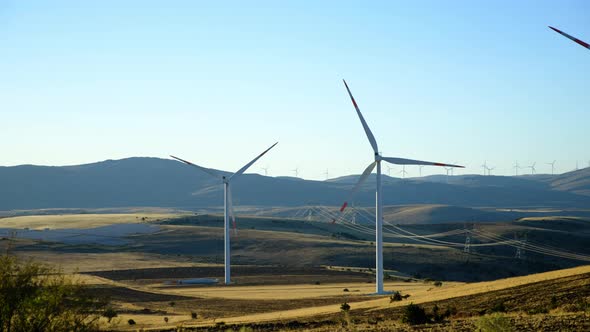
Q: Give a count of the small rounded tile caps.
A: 0